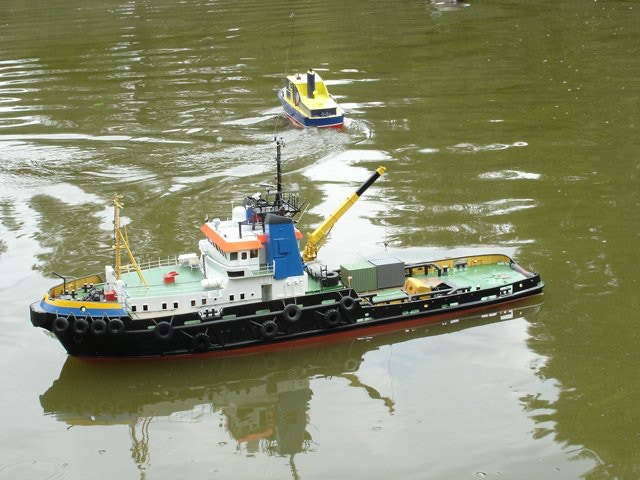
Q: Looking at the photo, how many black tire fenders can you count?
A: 10